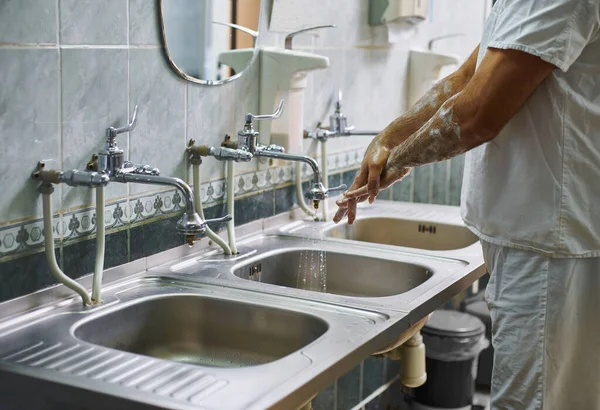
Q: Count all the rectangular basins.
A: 3